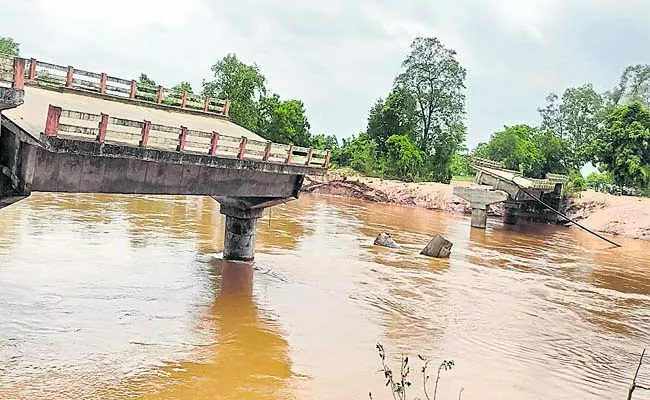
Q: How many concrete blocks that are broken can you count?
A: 2